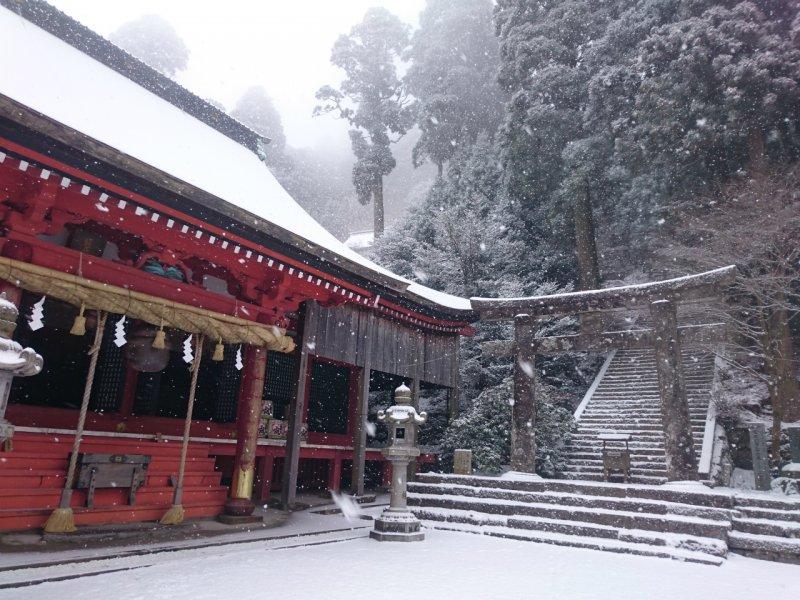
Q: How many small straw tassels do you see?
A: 3